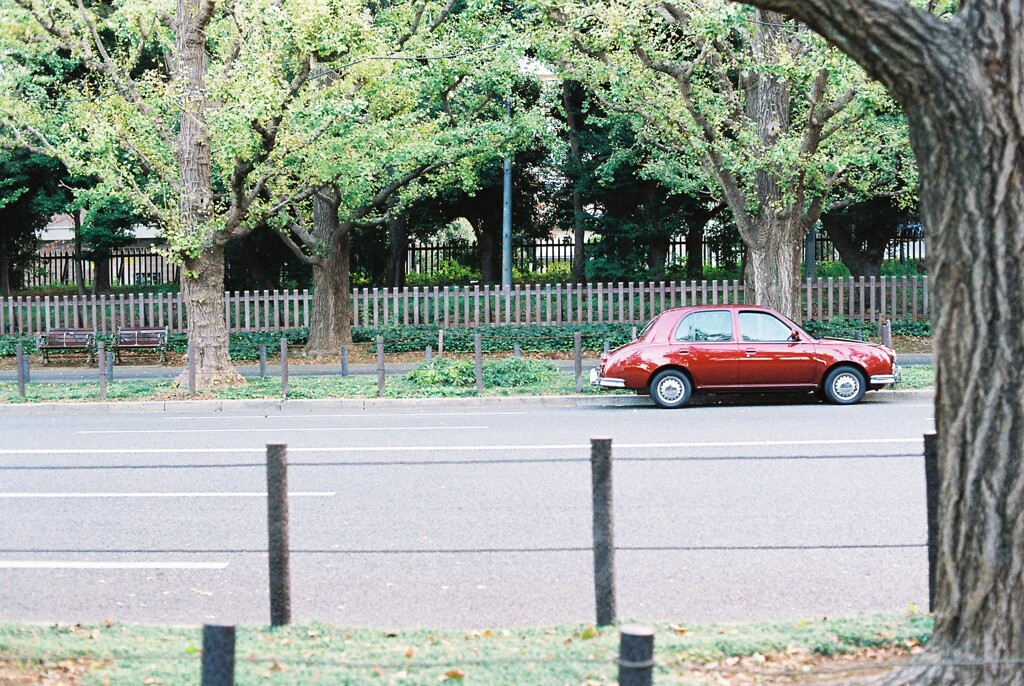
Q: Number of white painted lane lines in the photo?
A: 5